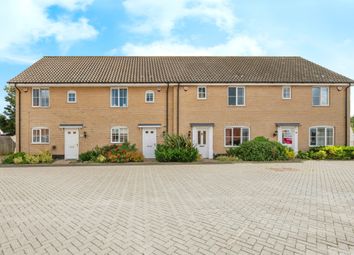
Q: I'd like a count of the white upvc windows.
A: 12